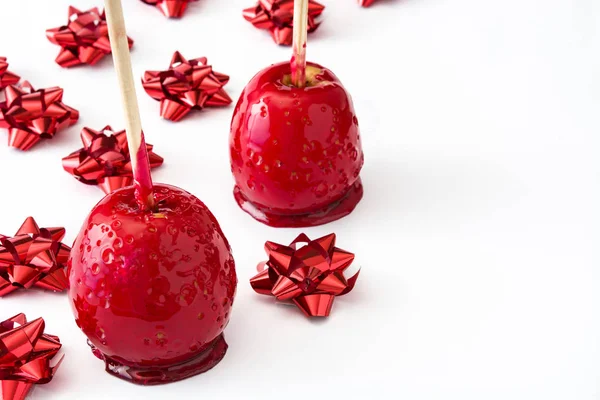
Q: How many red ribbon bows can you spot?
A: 11